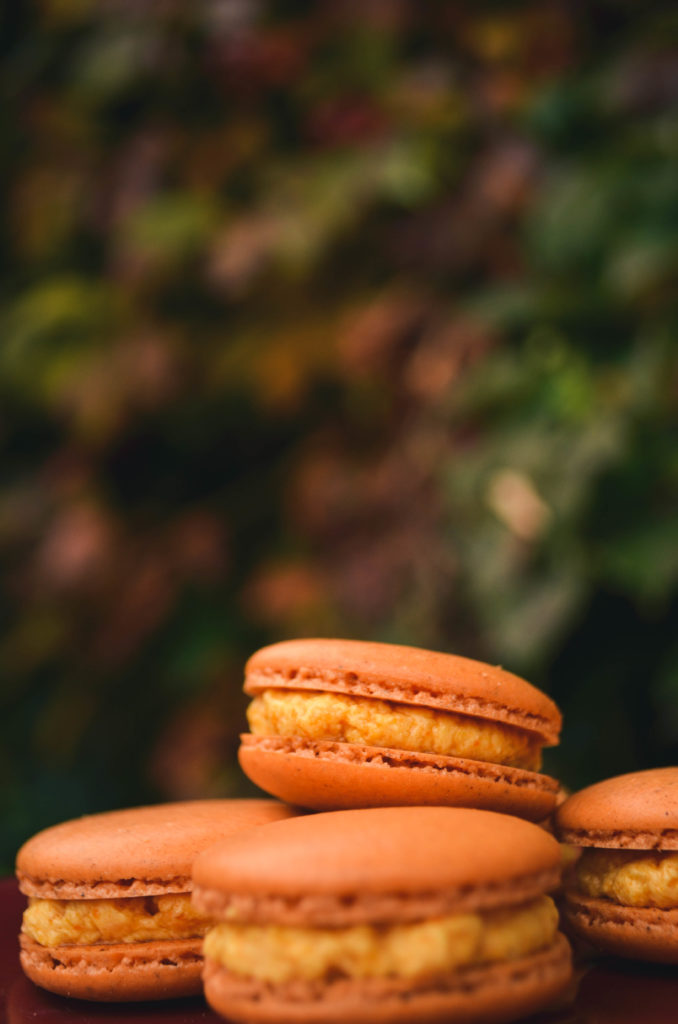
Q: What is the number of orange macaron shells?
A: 8